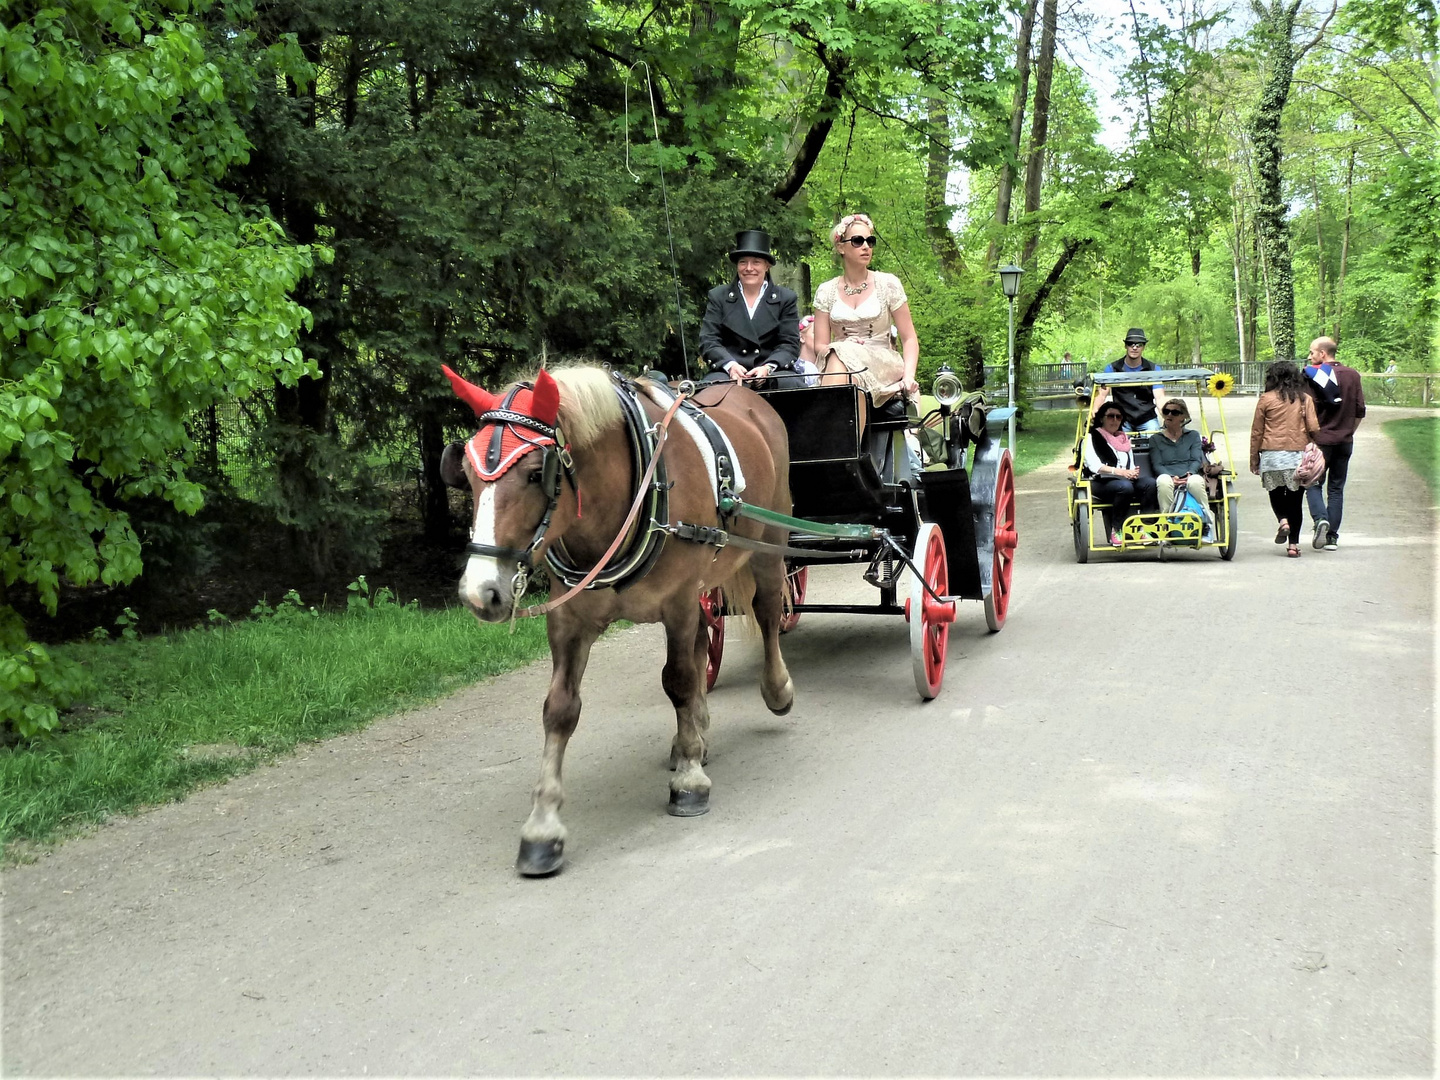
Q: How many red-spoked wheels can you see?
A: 4